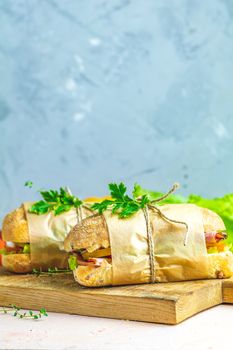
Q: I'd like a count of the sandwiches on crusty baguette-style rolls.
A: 2